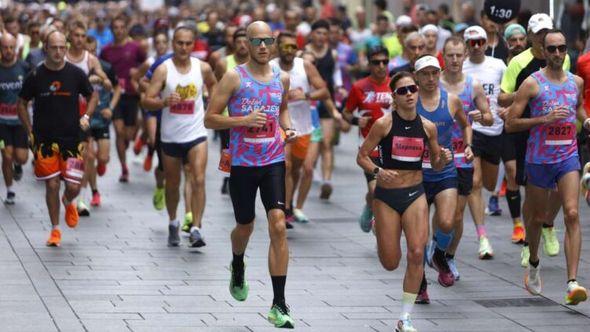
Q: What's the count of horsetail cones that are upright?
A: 0